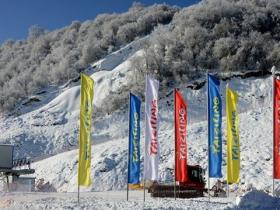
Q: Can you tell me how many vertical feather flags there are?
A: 7